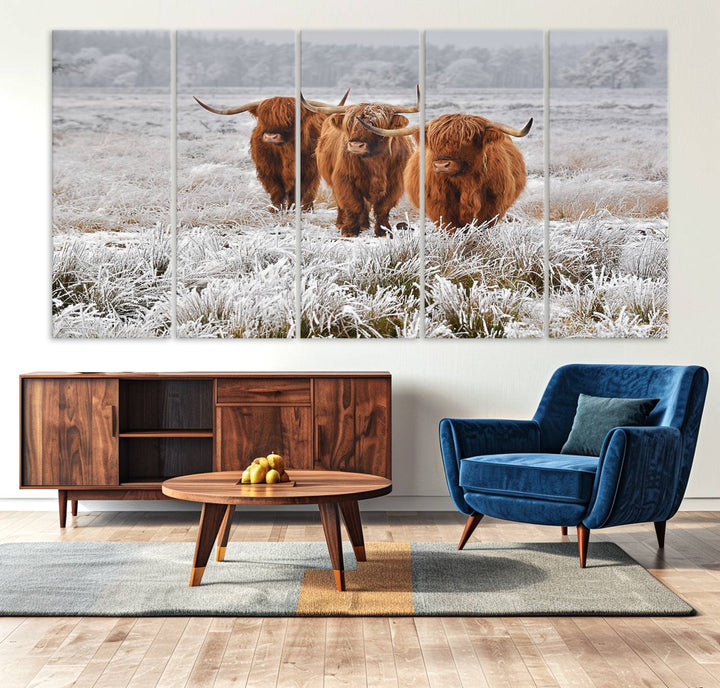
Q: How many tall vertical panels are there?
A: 5